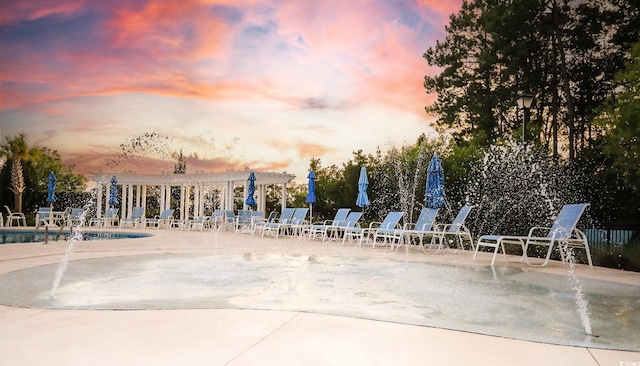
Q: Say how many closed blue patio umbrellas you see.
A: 6